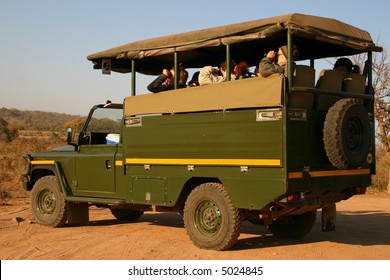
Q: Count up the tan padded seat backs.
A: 3